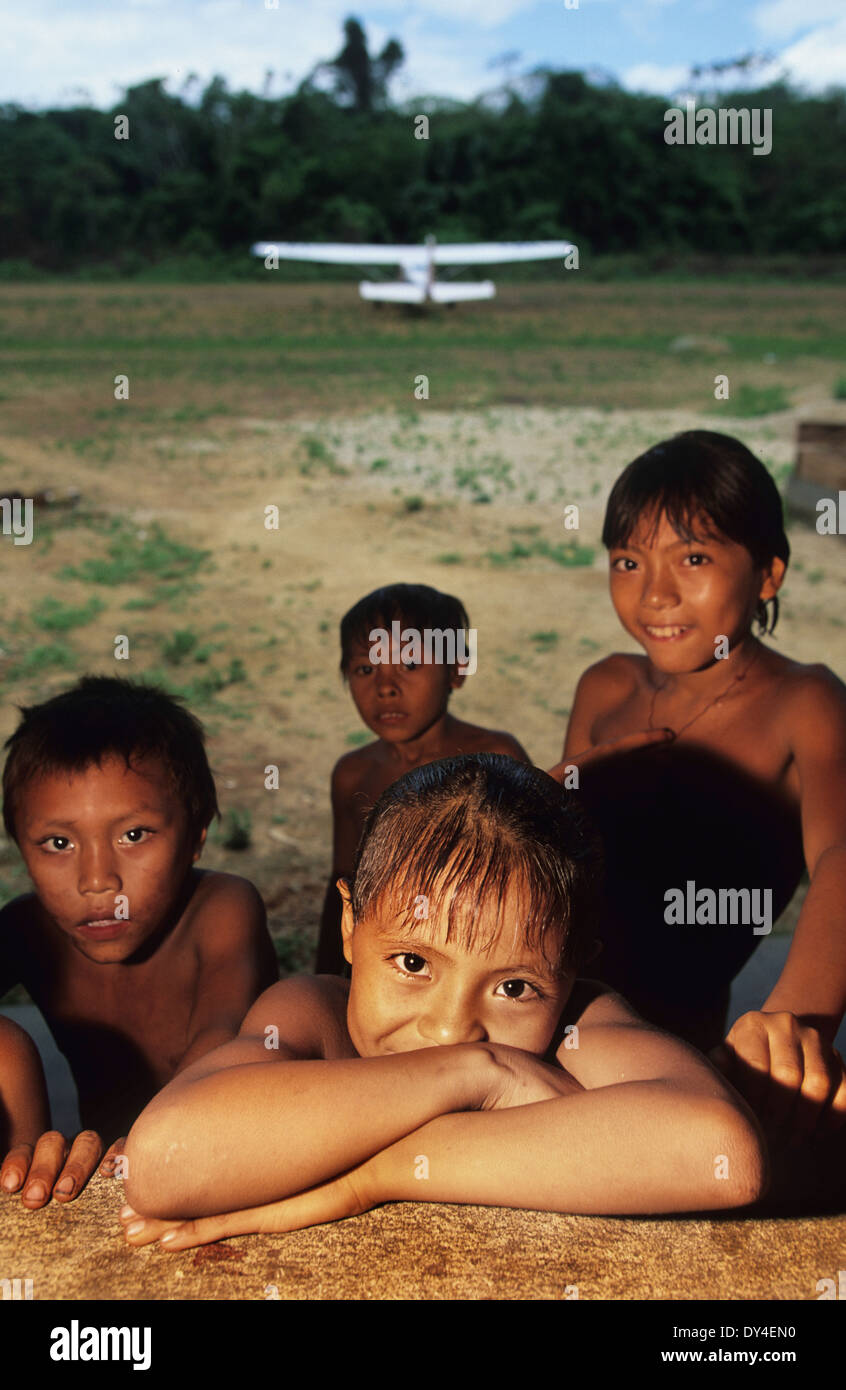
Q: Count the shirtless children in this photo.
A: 4